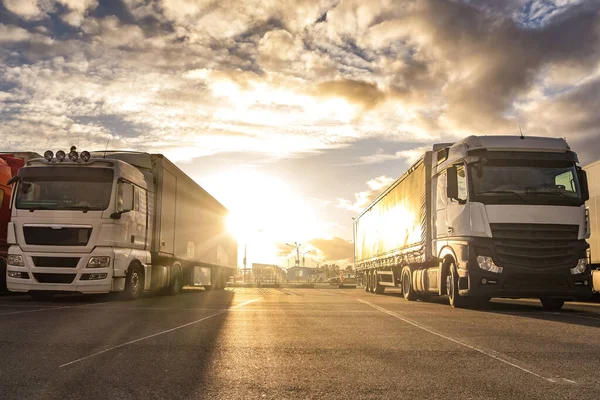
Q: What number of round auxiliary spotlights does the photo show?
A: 4